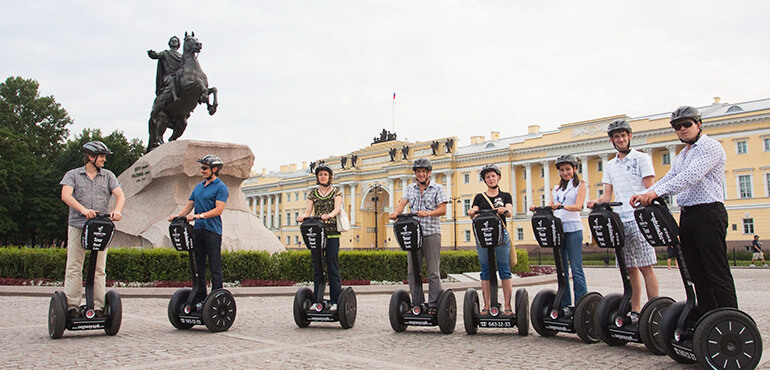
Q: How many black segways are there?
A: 8